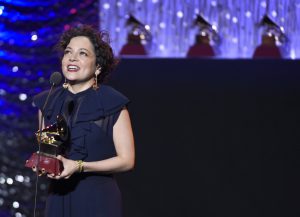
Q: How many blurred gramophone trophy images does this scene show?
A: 3